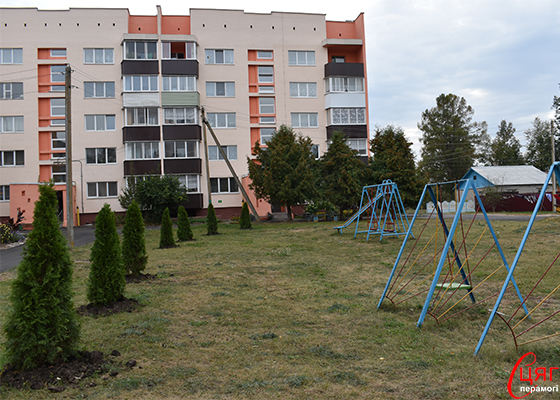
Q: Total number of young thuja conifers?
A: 7